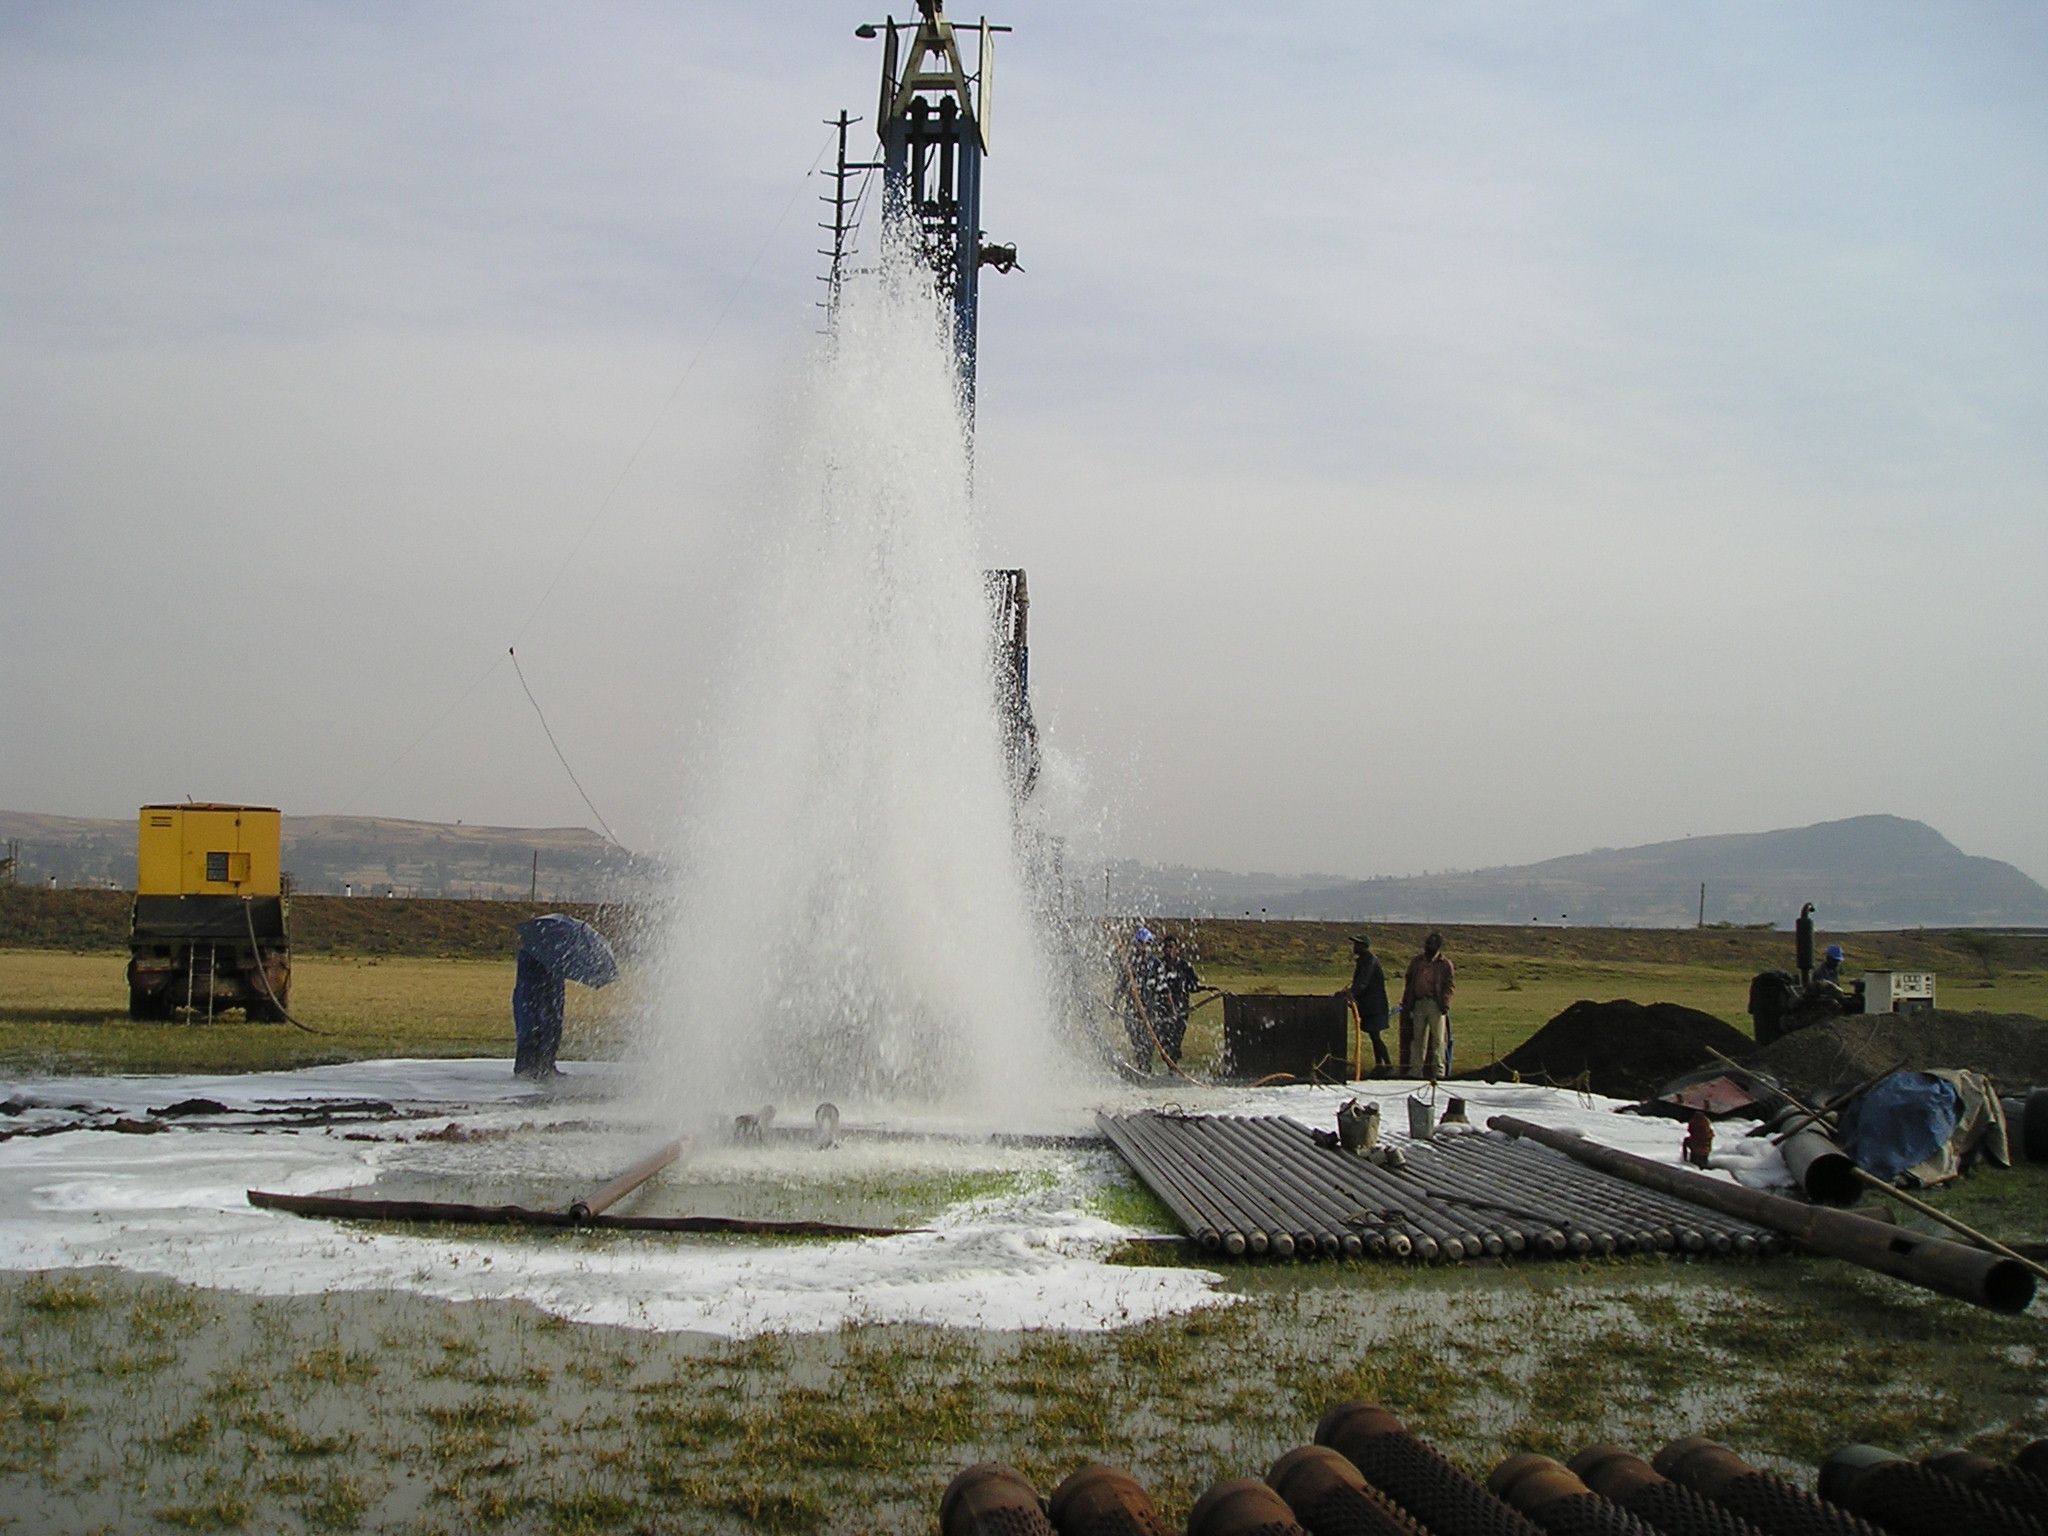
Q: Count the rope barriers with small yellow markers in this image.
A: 1